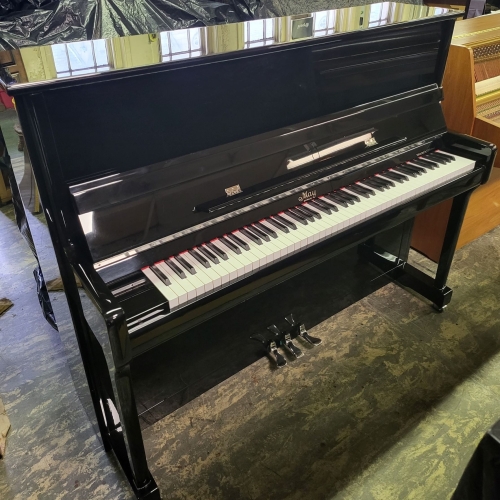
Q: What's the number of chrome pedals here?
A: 3